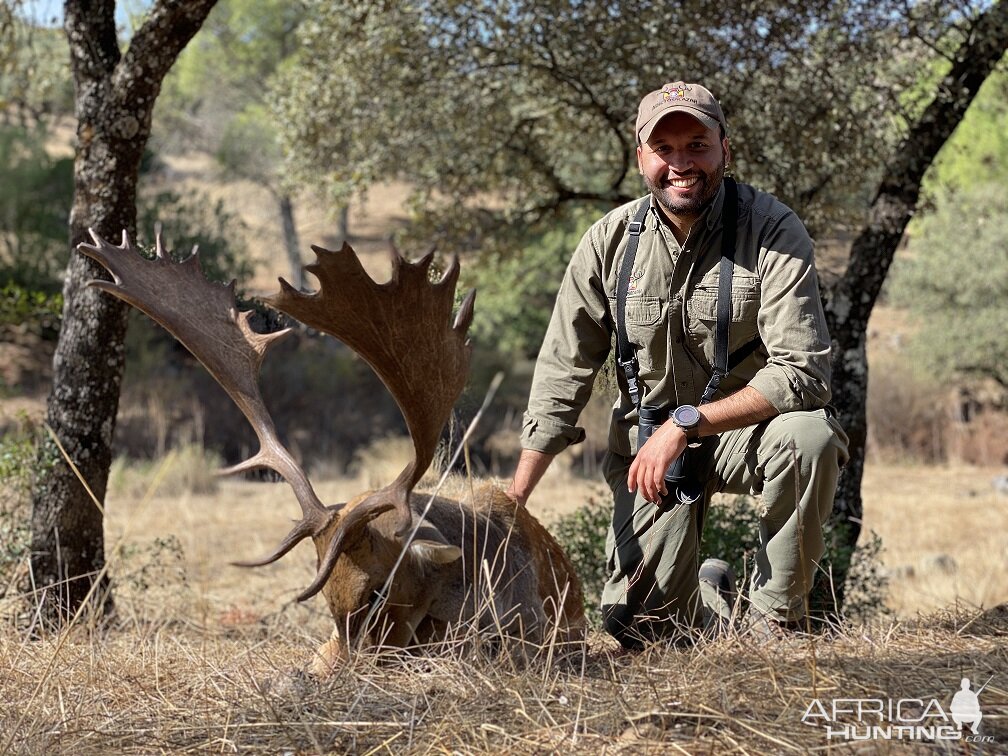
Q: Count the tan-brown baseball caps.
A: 1